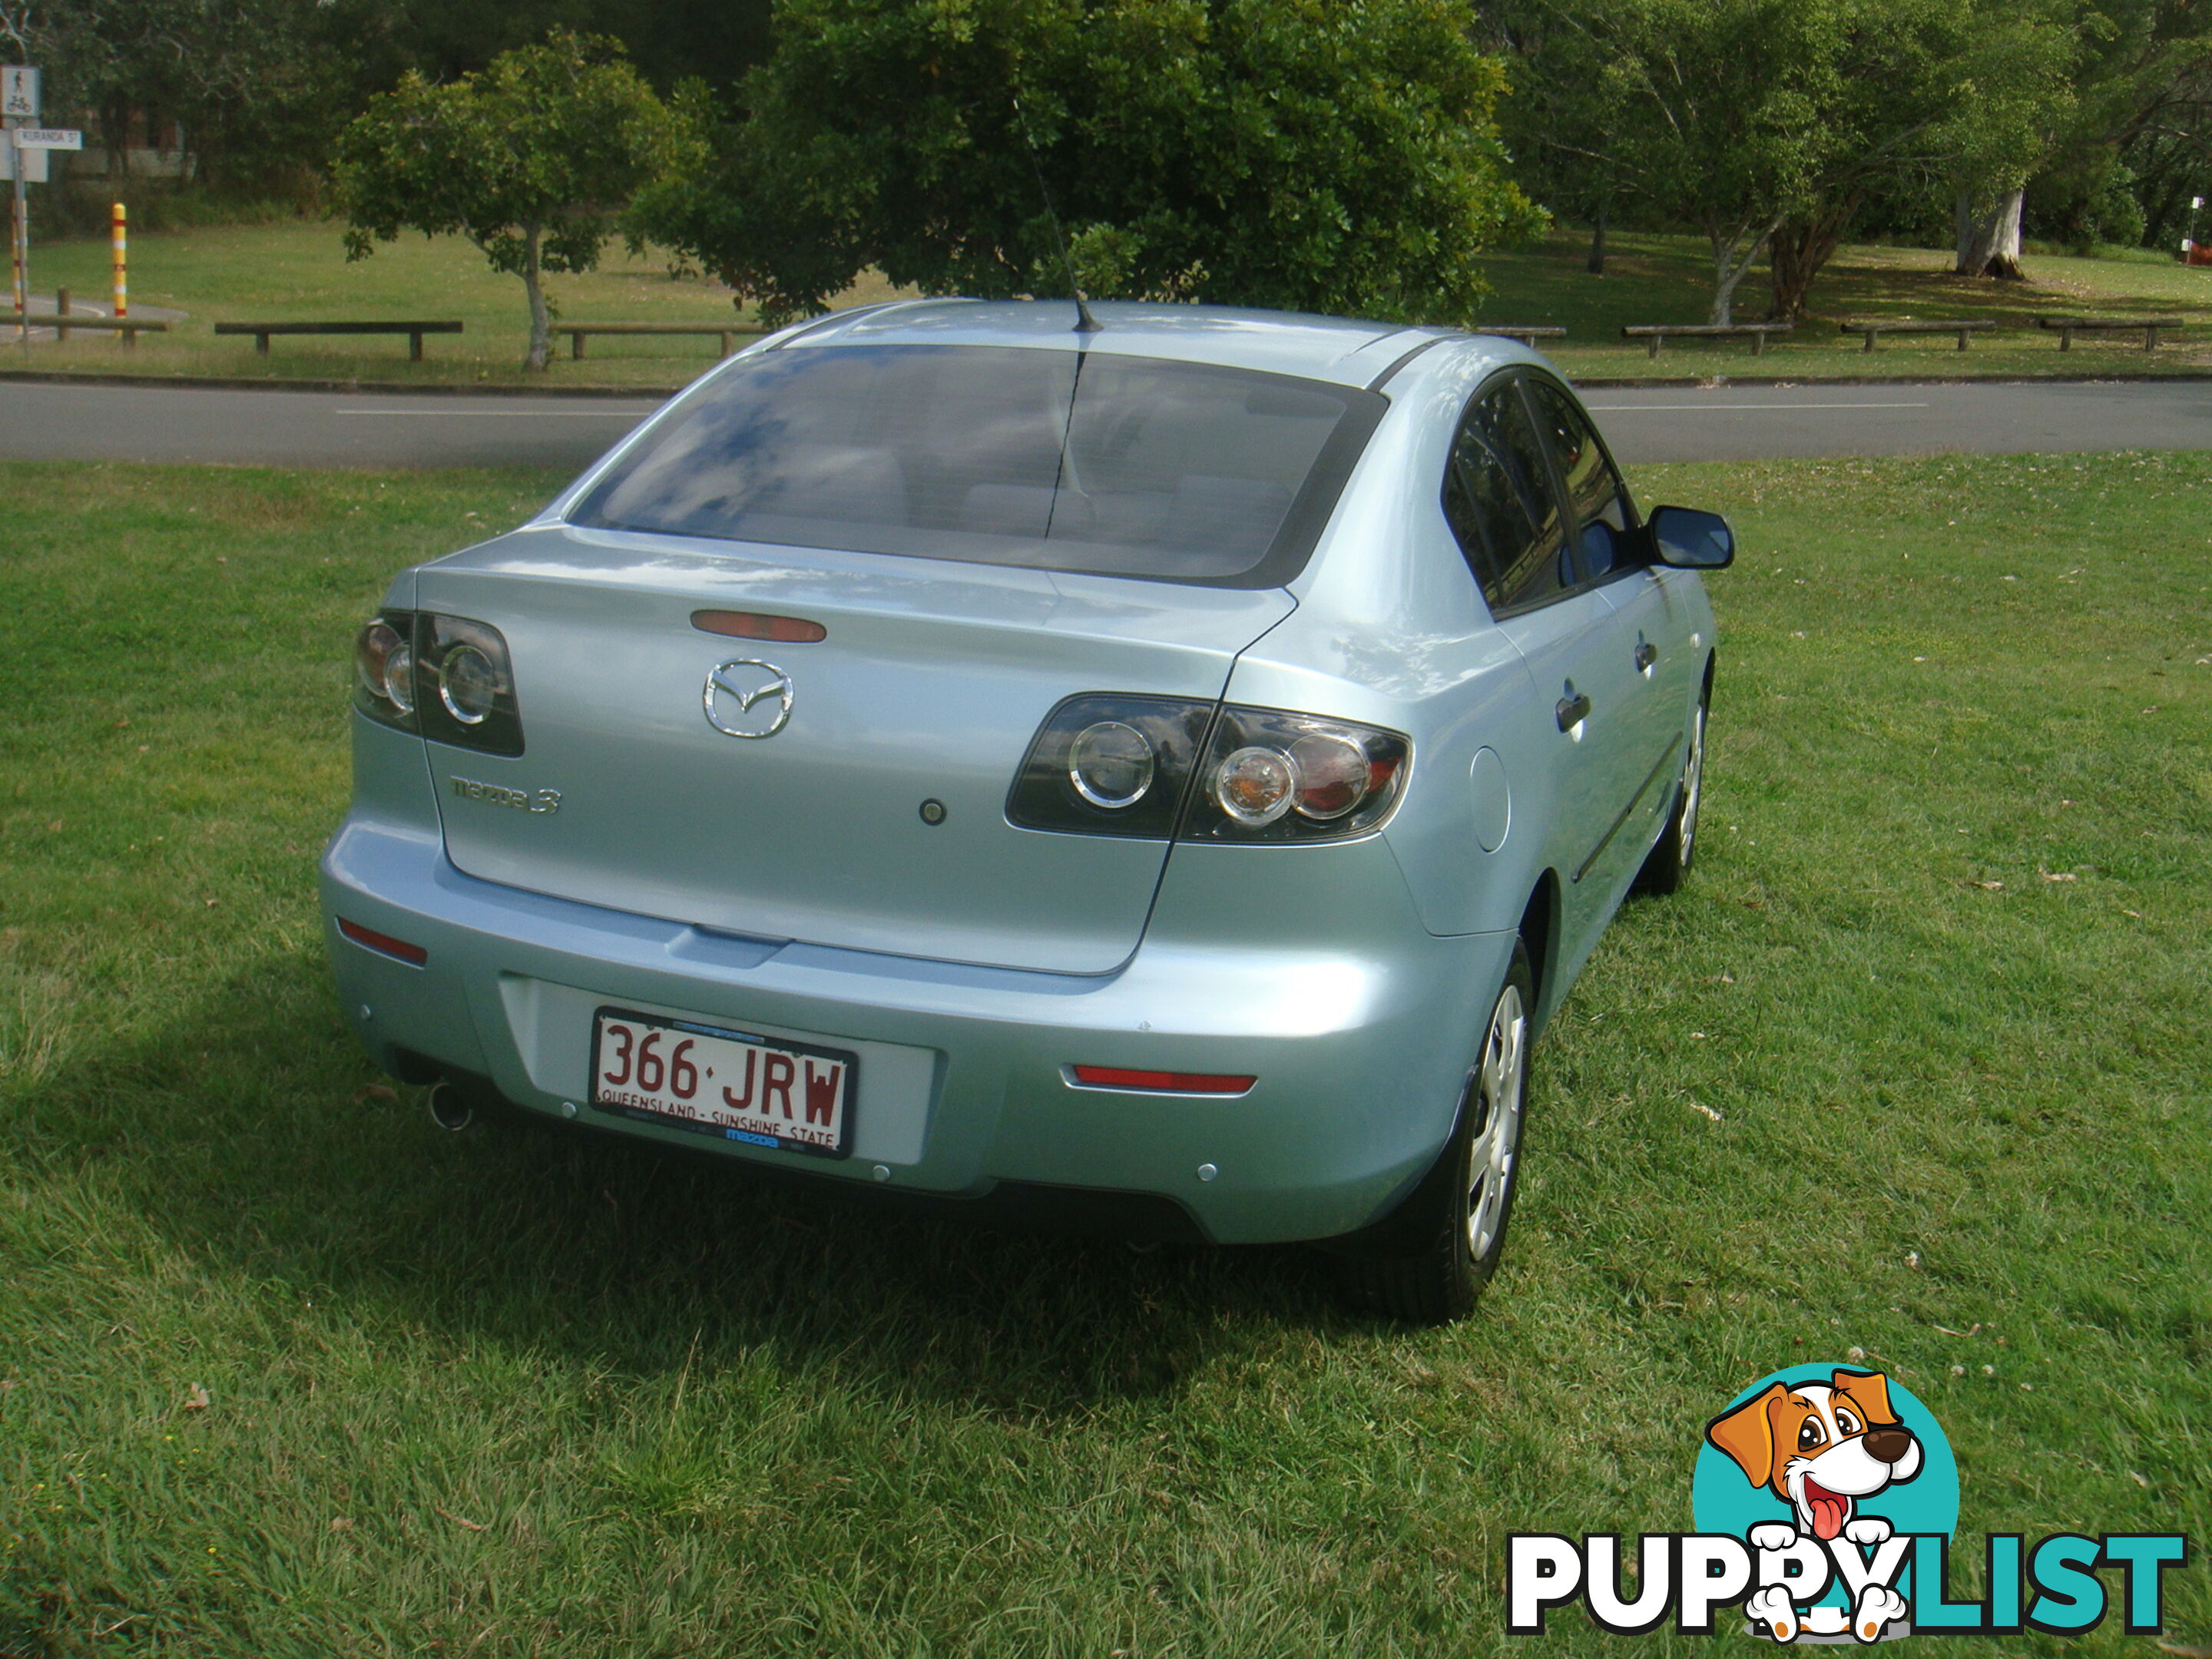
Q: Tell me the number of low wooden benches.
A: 7